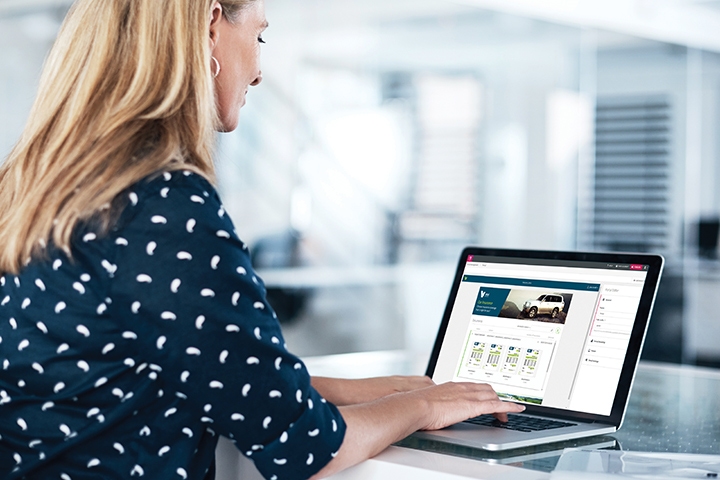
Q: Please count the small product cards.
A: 4